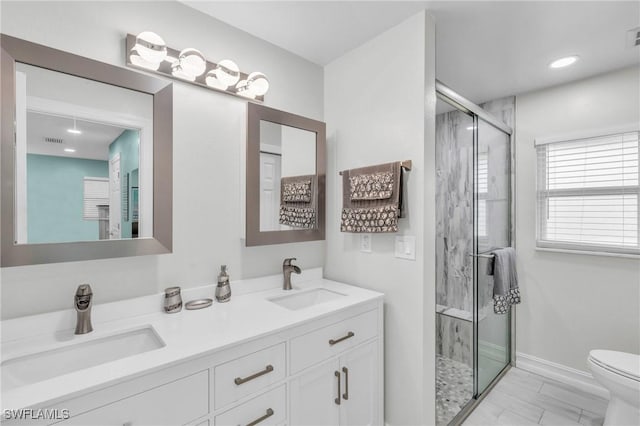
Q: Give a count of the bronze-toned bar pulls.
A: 5